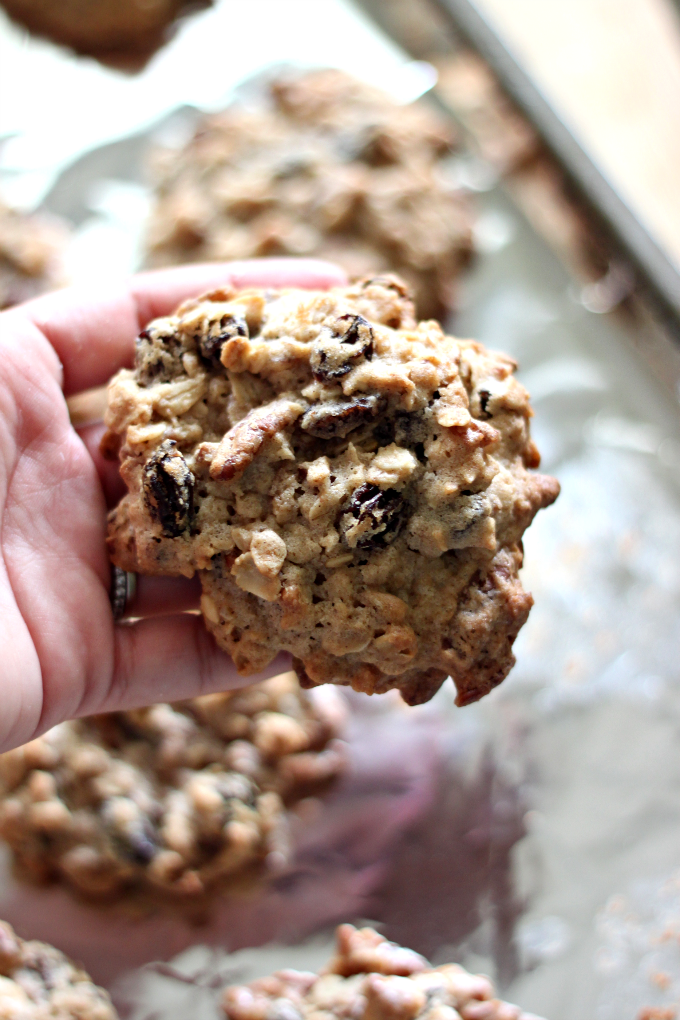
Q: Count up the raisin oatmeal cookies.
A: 7